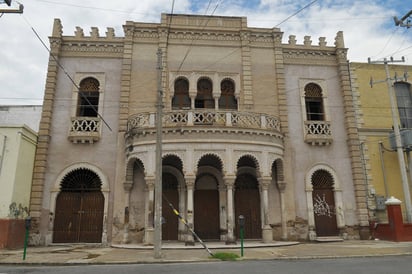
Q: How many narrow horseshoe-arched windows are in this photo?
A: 5